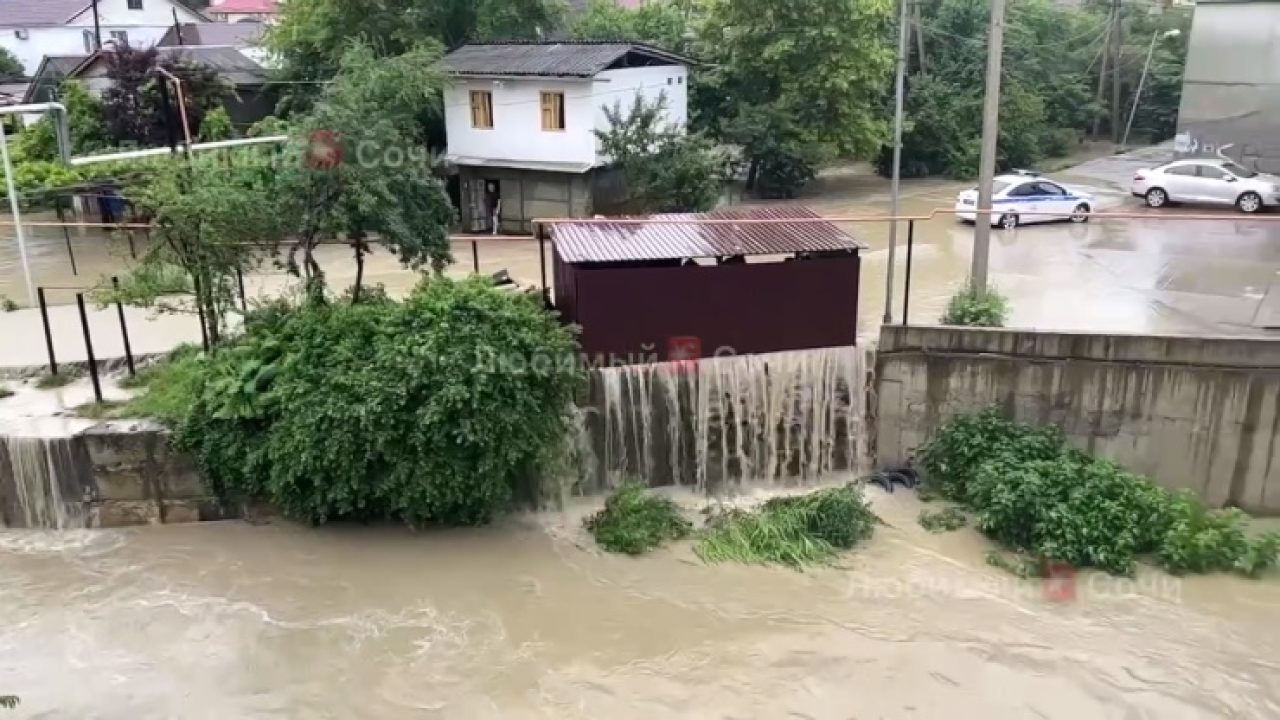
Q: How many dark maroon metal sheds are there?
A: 1